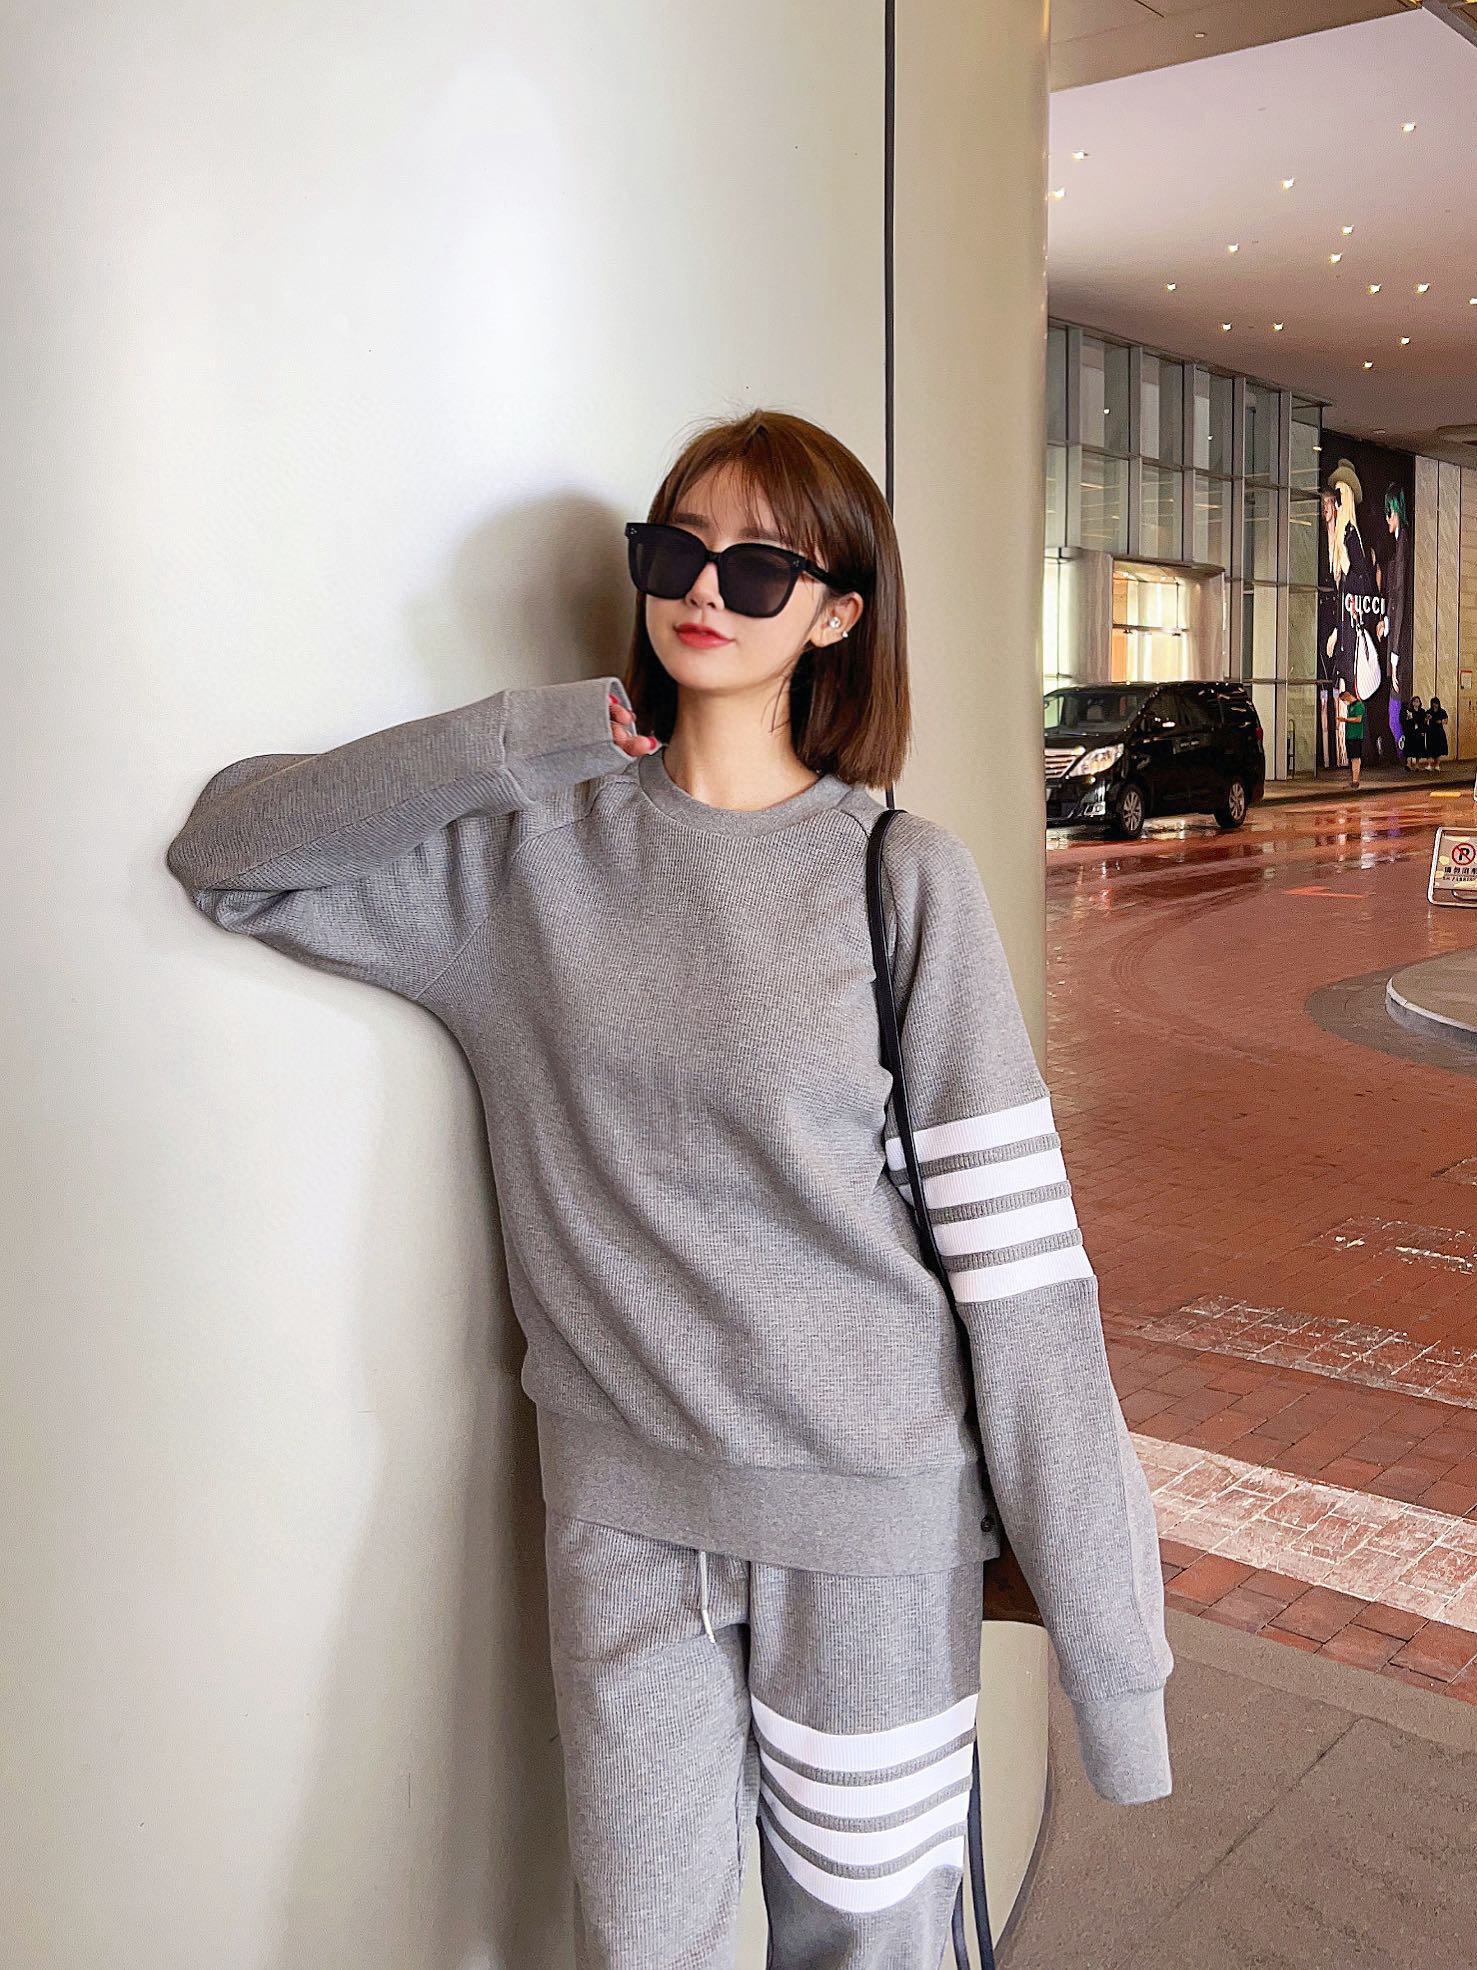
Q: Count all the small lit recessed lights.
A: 15